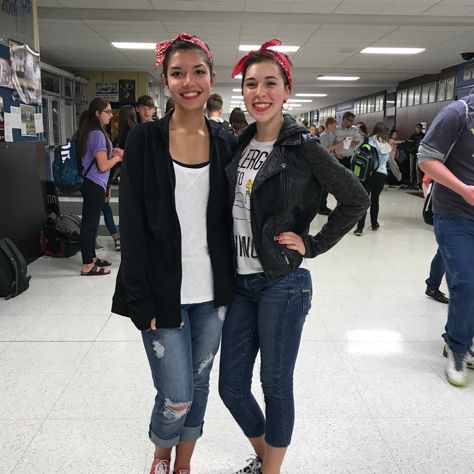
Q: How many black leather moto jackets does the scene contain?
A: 1